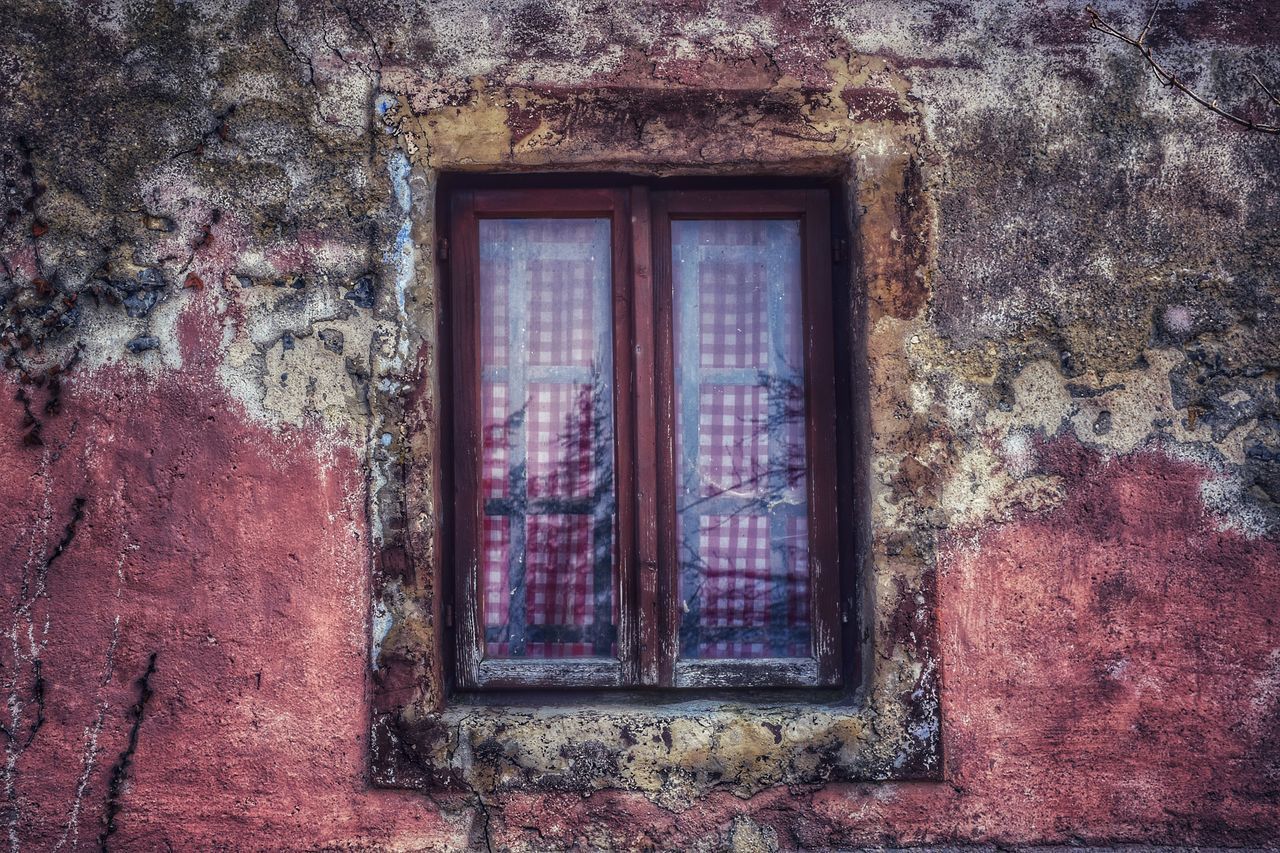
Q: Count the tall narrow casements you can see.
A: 2